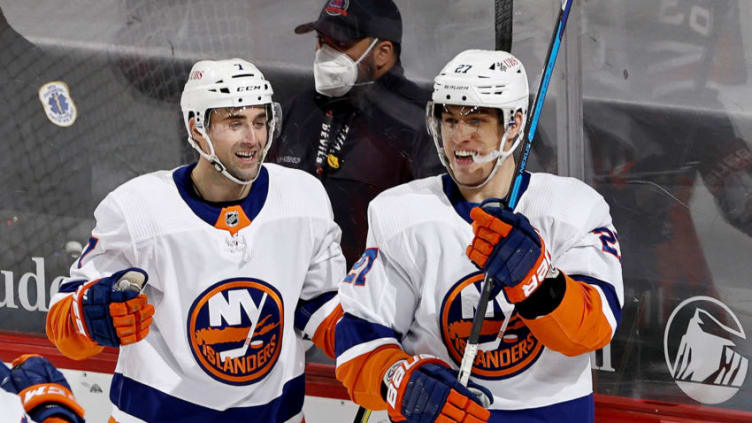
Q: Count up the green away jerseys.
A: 0